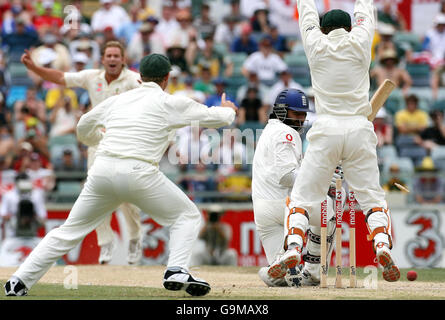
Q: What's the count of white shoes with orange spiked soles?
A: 2